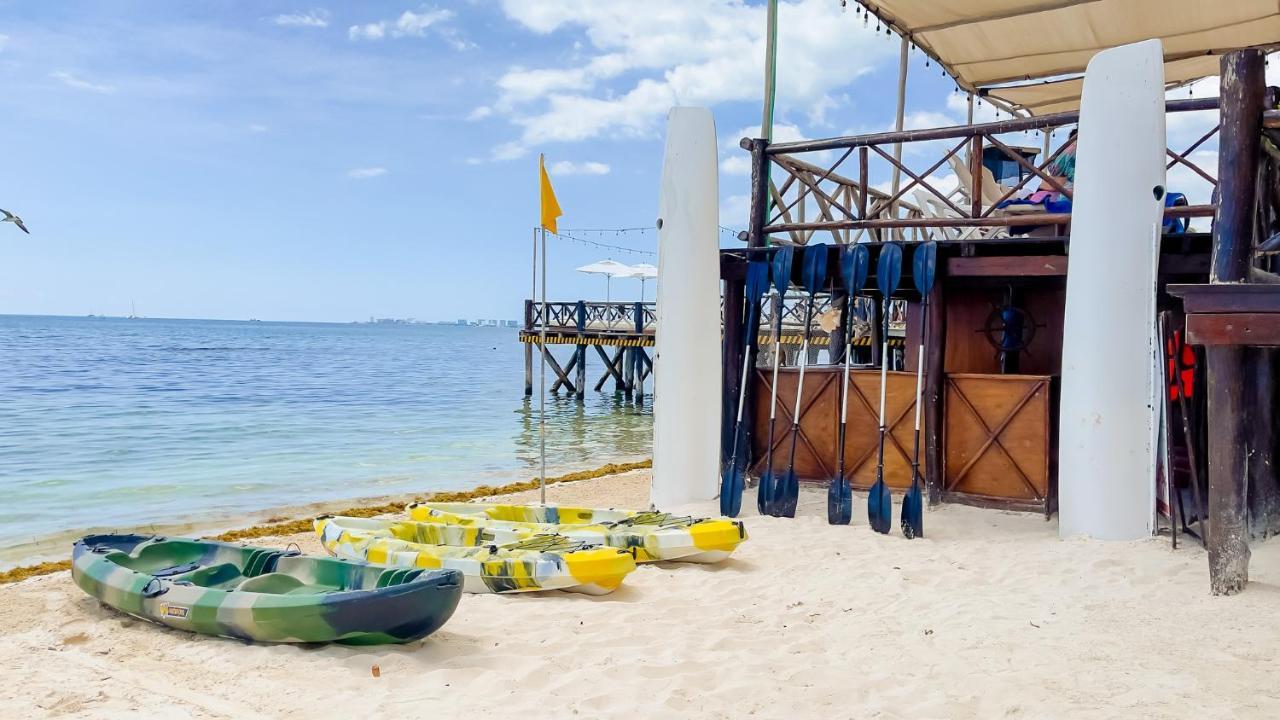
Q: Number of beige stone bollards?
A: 0